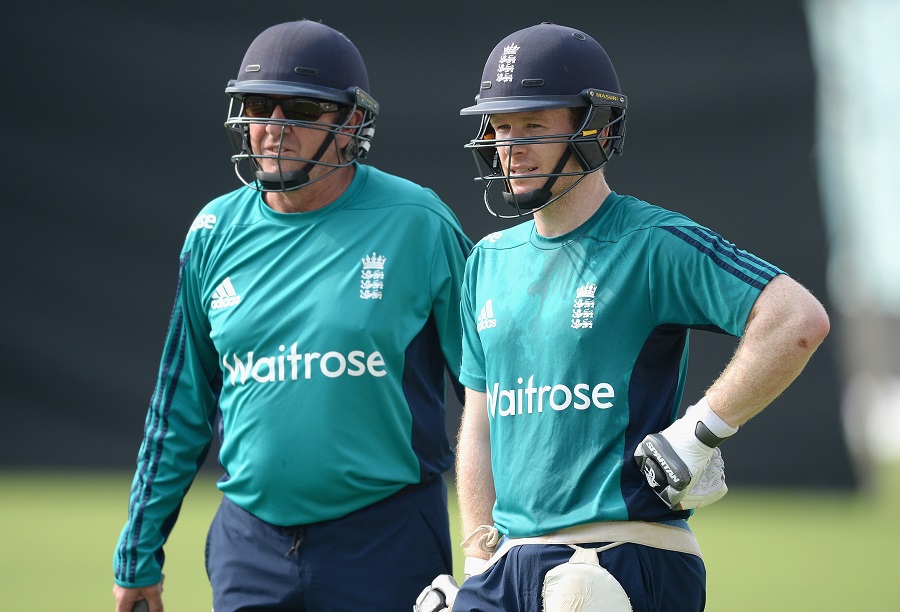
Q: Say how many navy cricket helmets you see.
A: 2